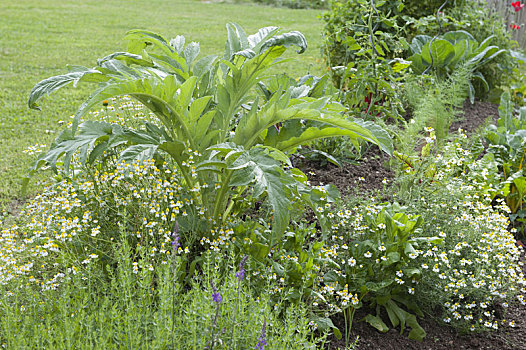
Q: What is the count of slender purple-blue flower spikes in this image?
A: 4